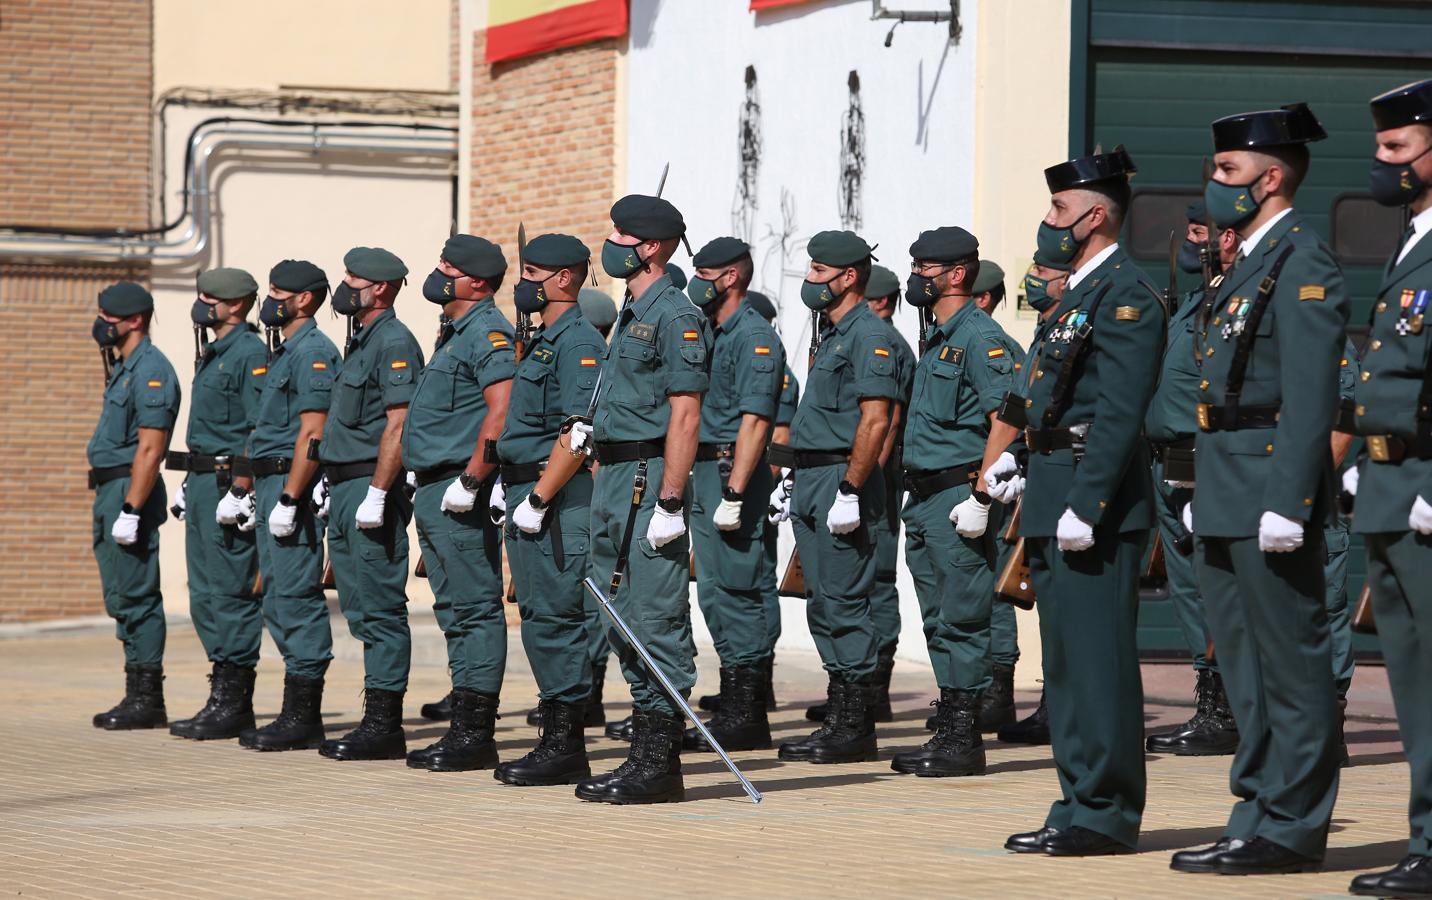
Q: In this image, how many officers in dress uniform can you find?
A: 3